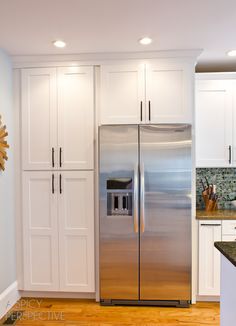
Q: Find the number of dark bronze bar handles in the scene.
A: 8